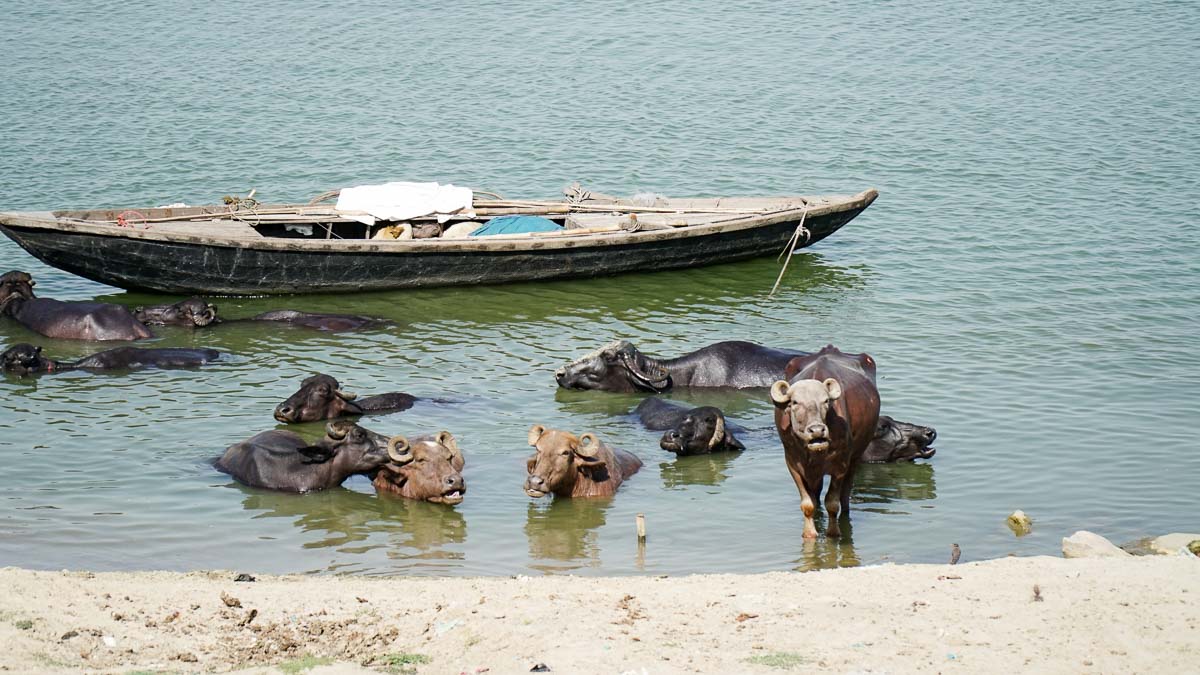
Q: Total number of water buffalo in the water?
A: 11